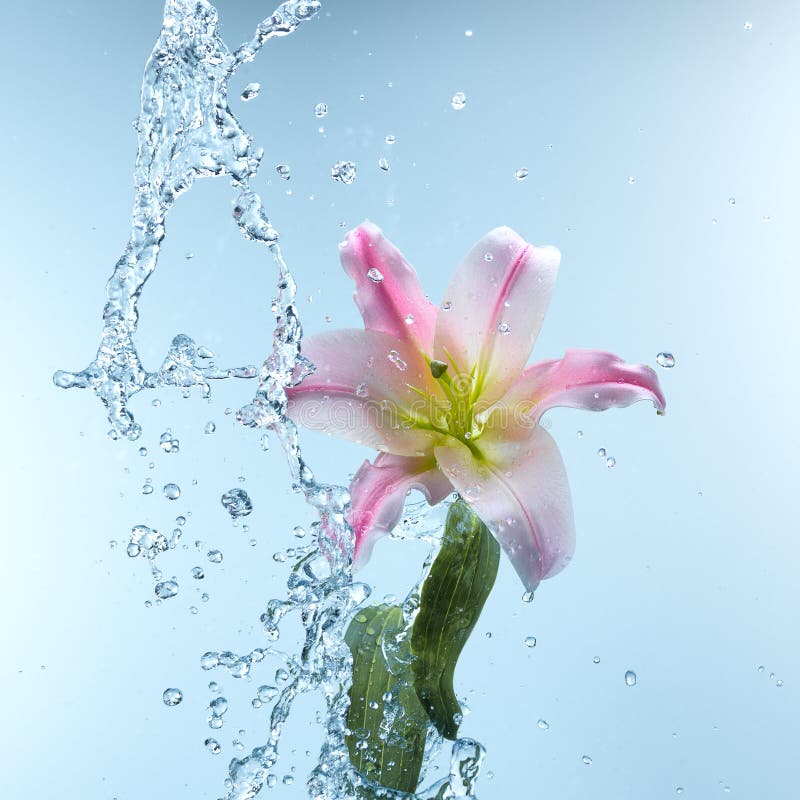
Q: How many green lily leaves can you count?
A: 2